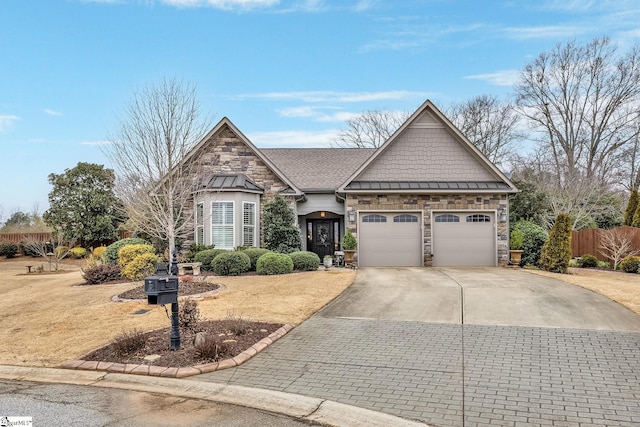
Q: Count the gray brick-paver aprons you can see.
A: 1